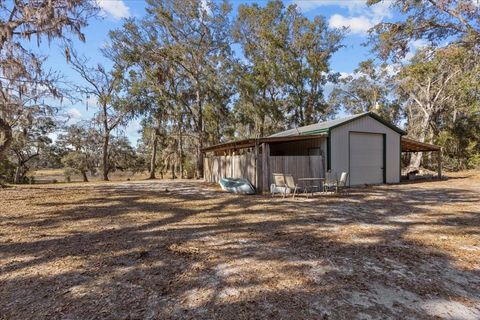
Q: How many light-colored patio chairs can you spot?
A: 4